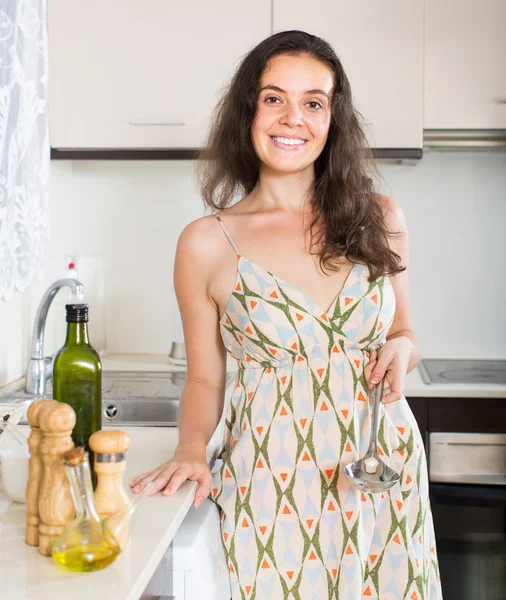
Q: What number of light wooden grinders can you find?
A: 3